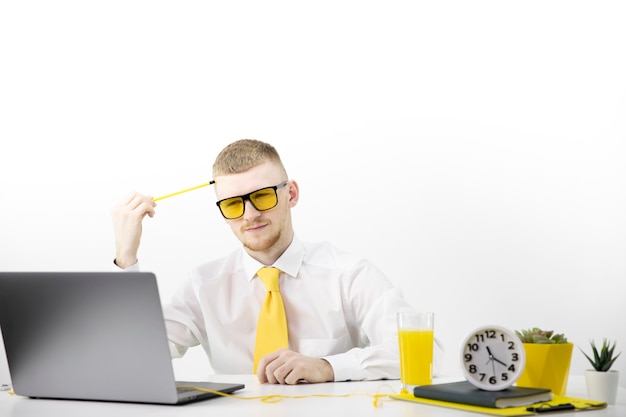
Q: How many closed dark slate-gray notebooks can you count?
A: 1